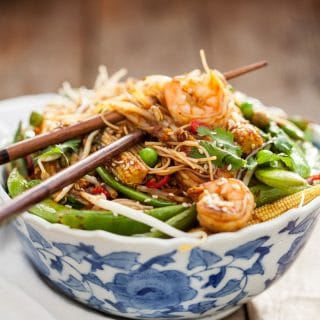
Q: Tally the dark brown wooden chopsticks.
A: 2